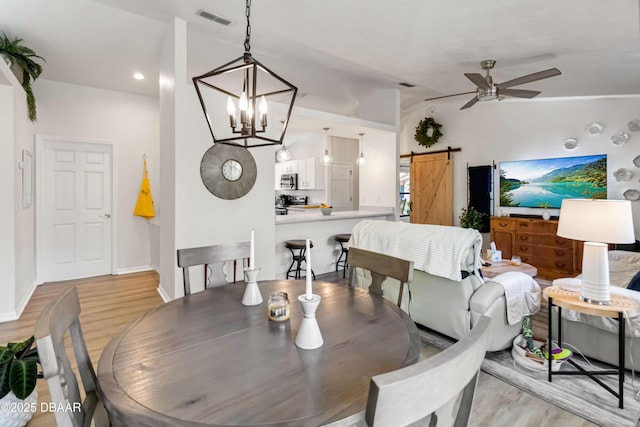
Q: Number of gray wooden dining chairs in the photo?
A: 4